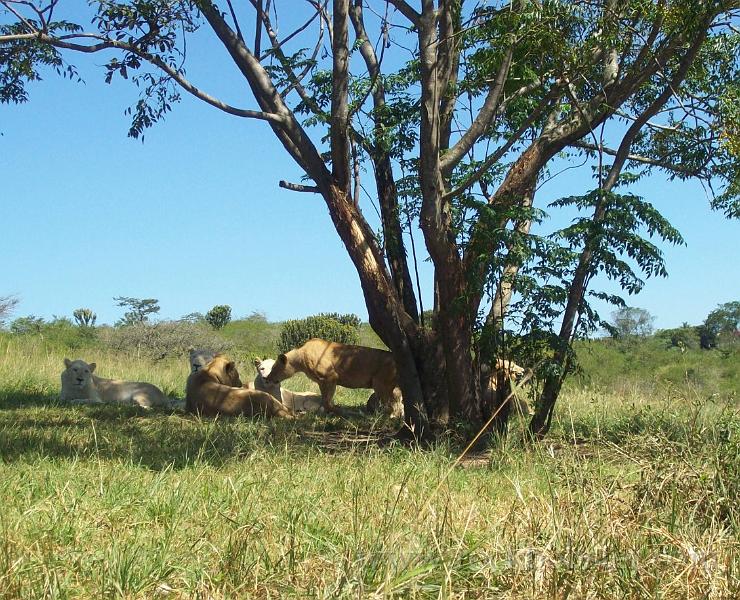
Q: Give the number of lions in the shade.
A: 6